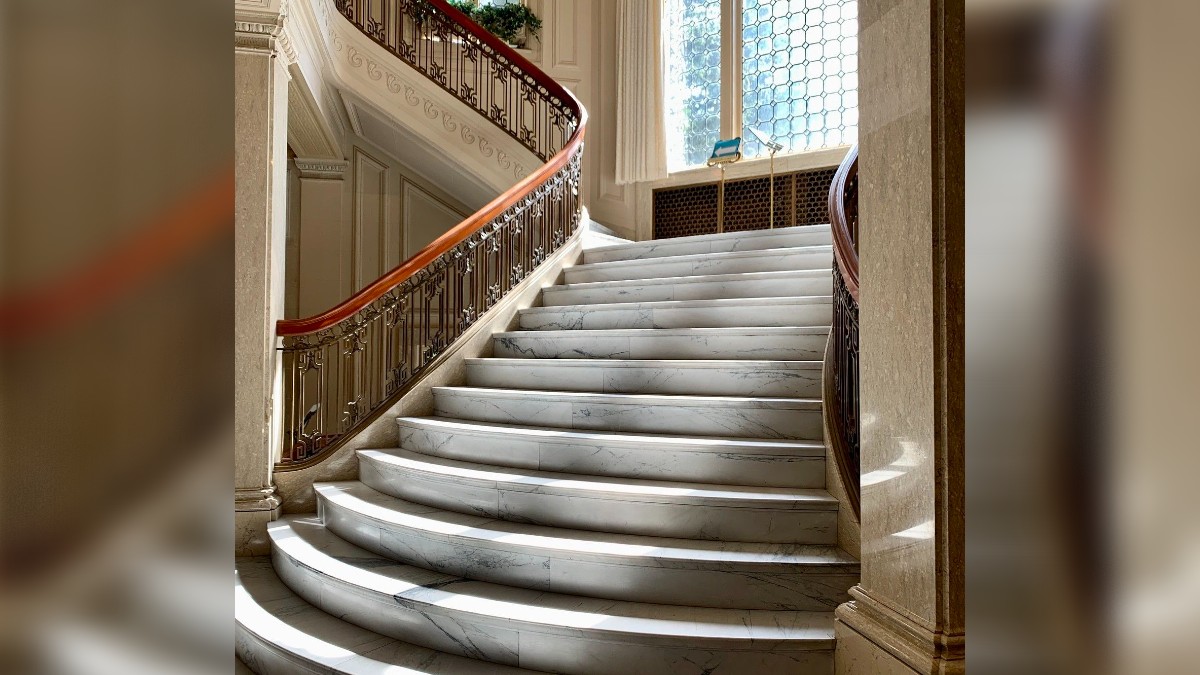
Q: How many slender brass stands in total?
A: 2